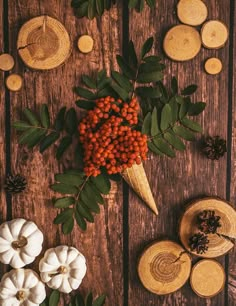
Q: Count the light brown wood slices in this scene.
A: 11